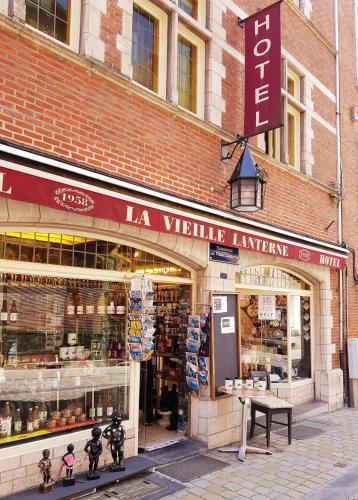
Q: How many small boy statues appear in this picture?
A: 4